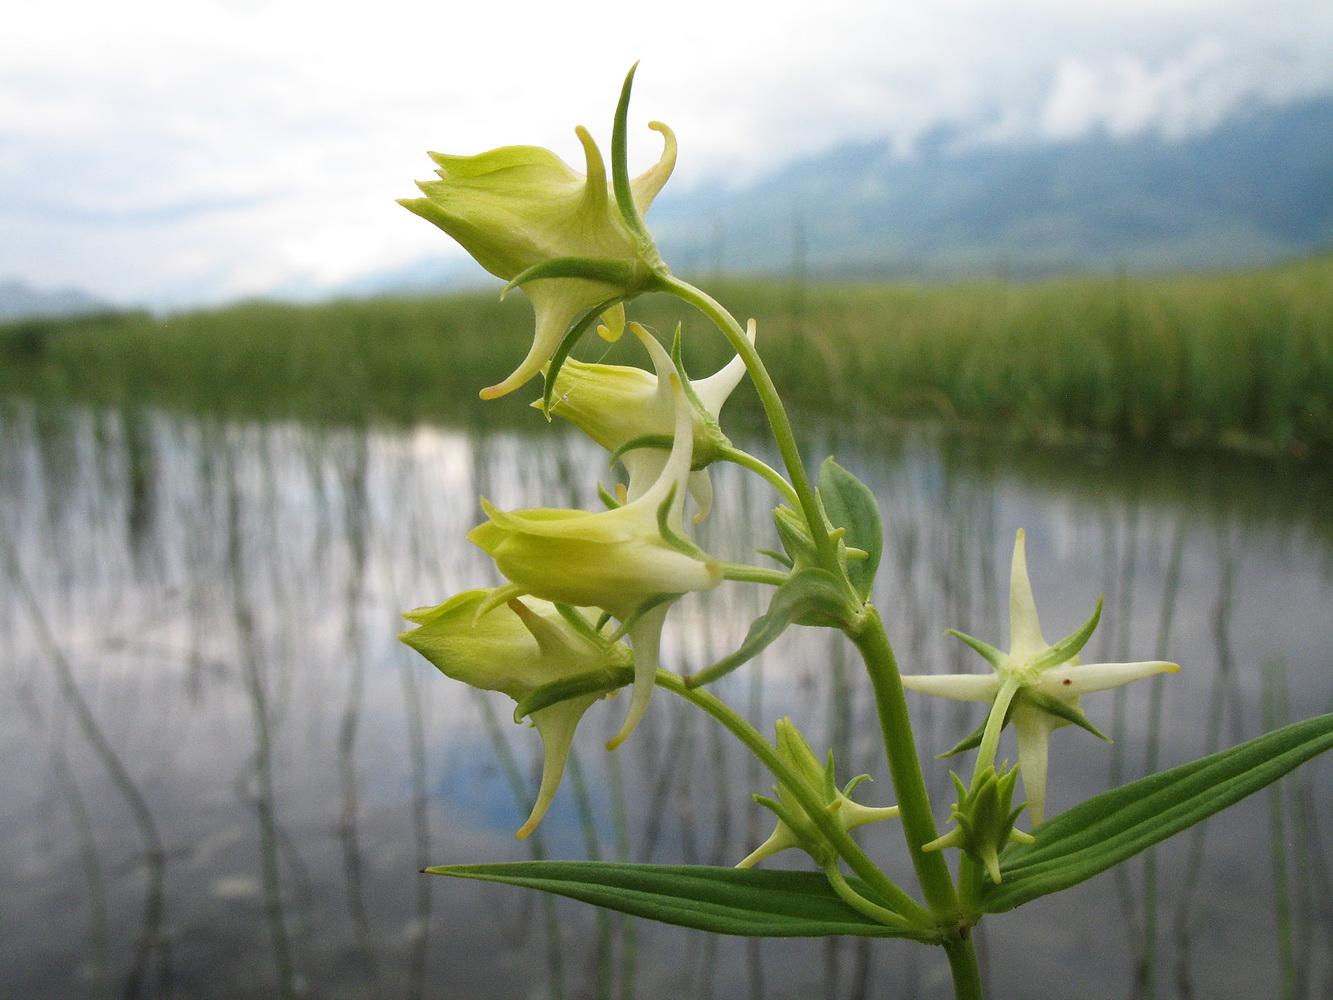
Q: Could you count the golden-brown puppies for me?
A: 0